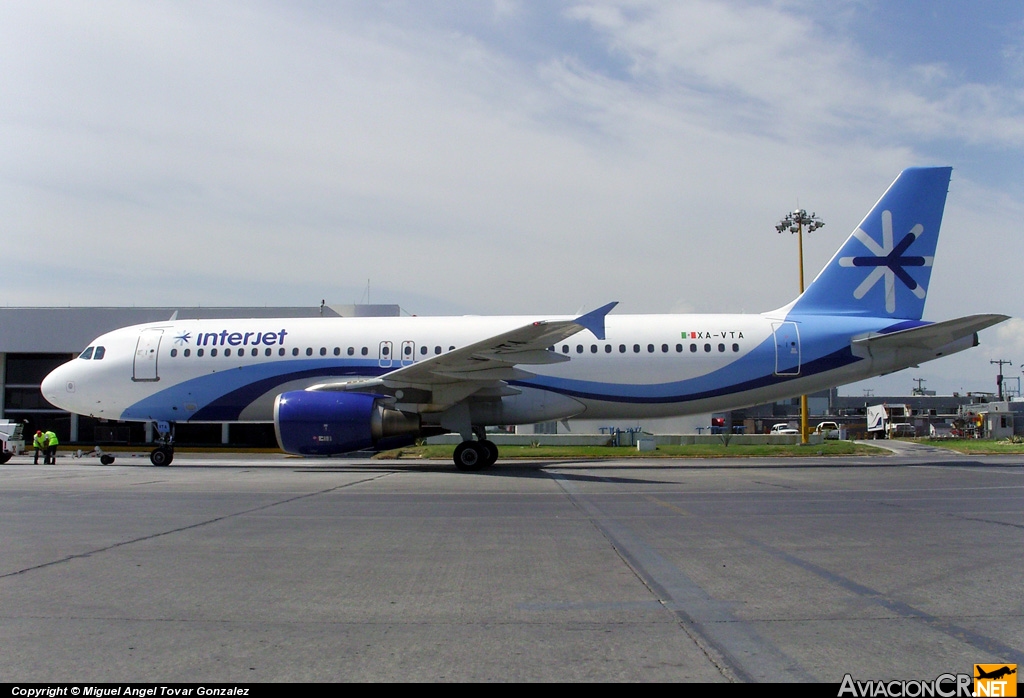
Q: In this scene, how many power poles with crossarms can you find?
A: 3